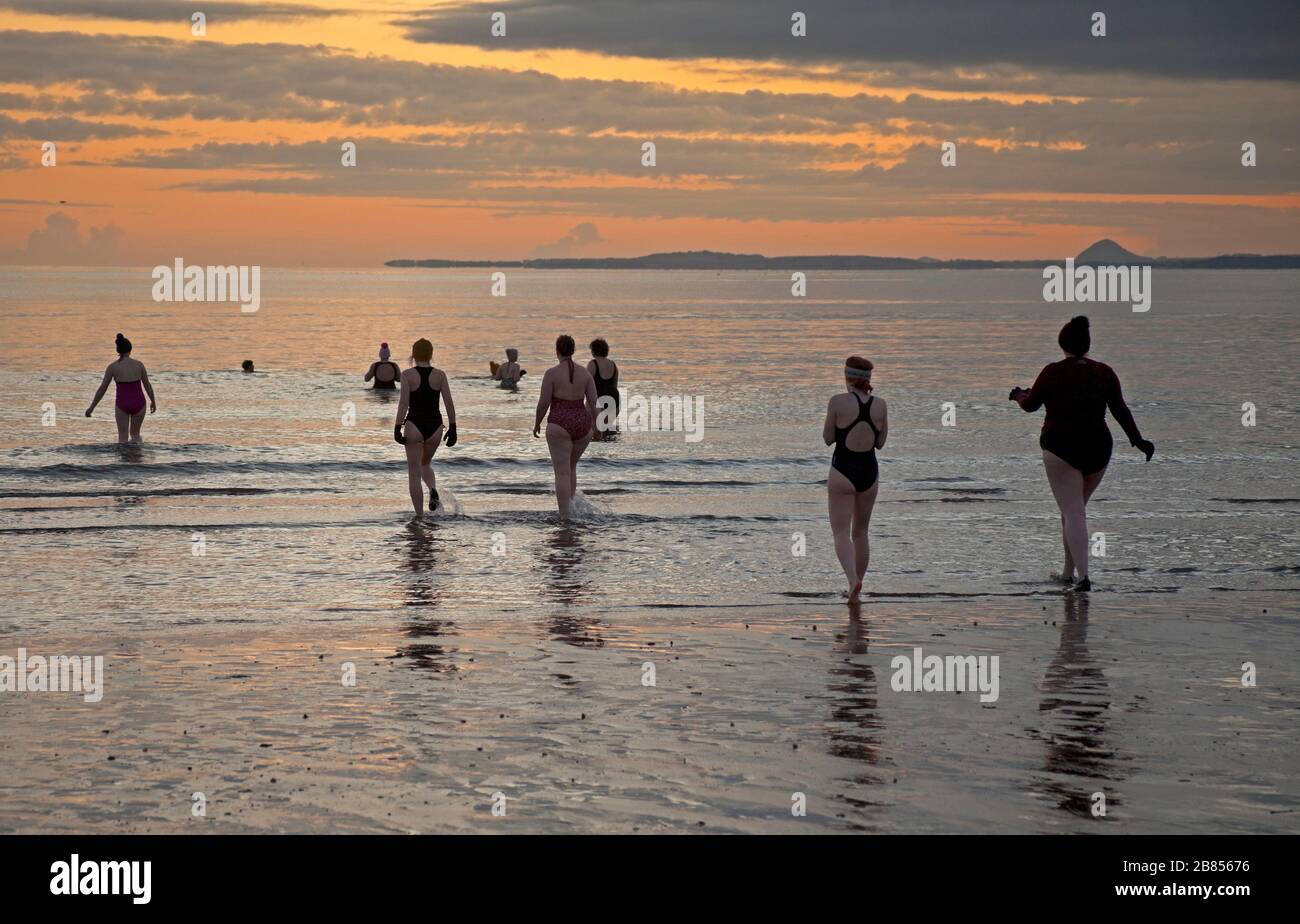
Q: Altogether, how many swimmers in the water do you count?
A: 9